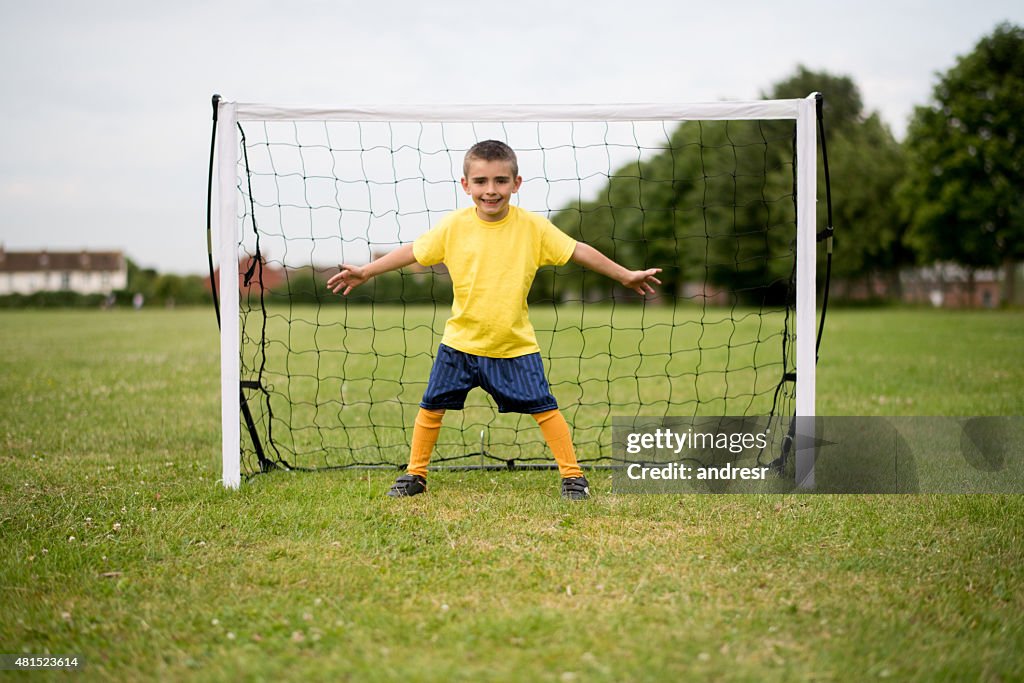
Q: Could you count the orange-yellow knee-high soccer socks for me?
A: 2